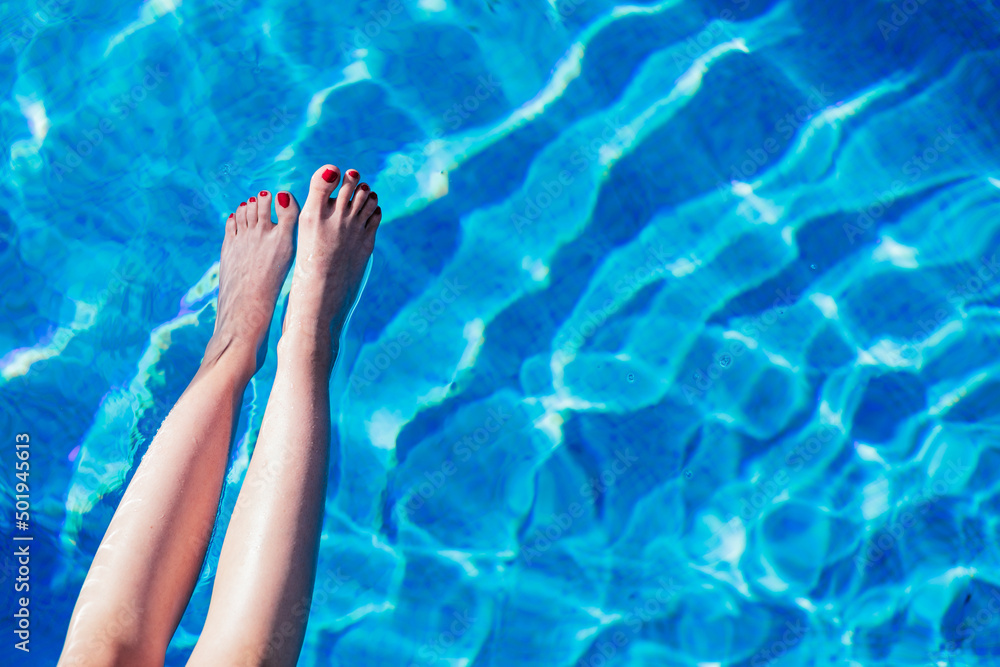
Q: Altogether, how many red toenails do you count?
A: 10